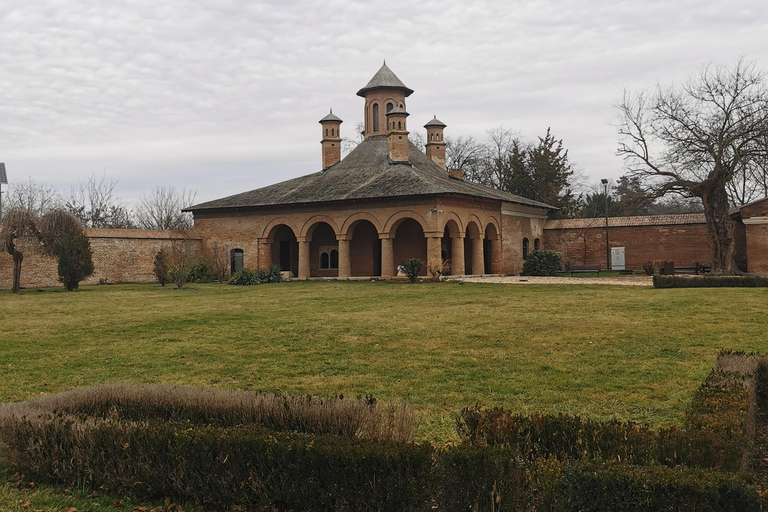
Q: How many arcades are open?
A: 7